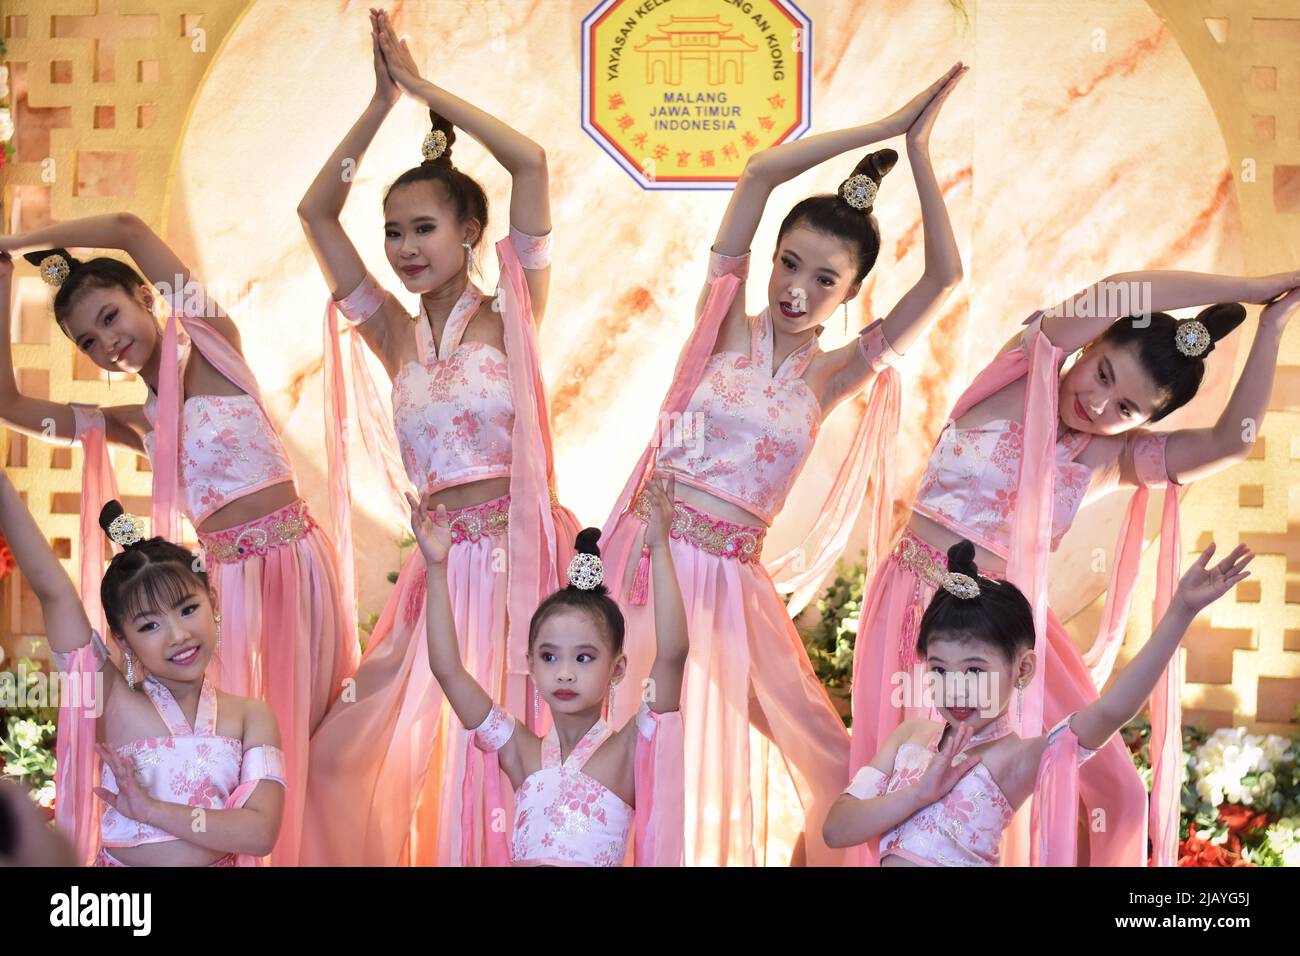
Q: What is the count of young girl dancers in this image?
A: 7